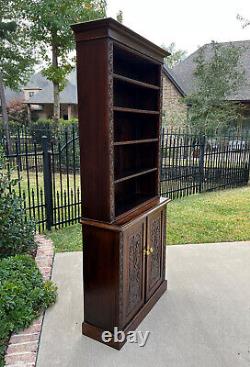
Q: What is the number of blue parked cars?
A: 0